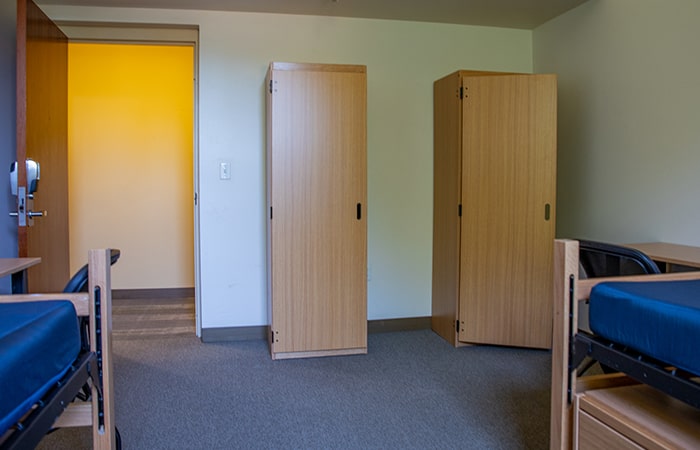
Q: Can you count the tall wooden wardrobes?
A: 2